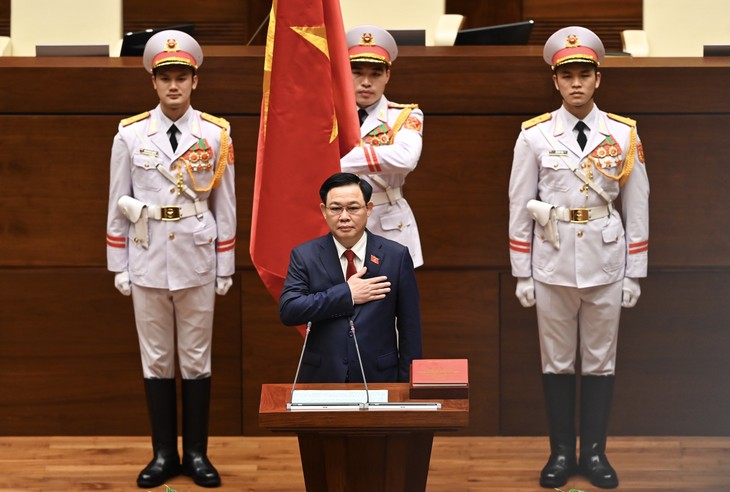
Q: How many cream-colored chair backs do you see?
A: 3